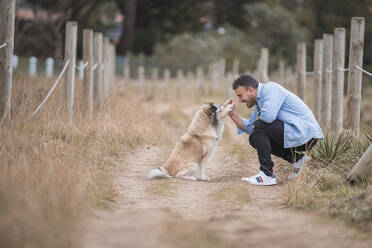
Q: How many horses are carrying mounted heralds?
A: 0